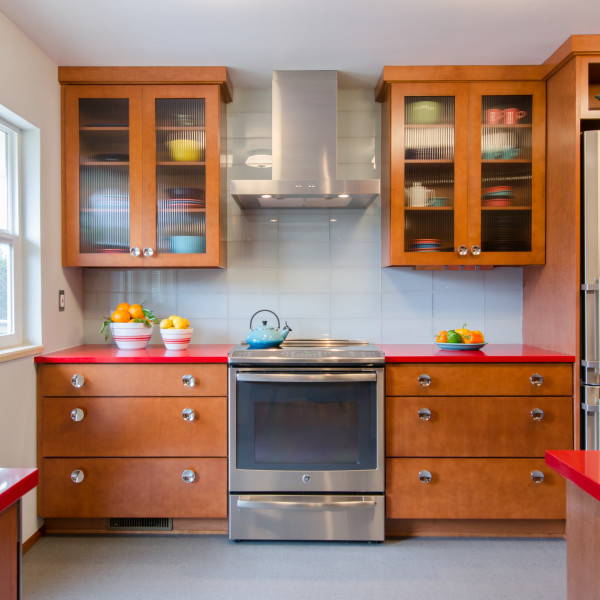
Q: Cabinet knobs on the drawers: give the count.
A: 12